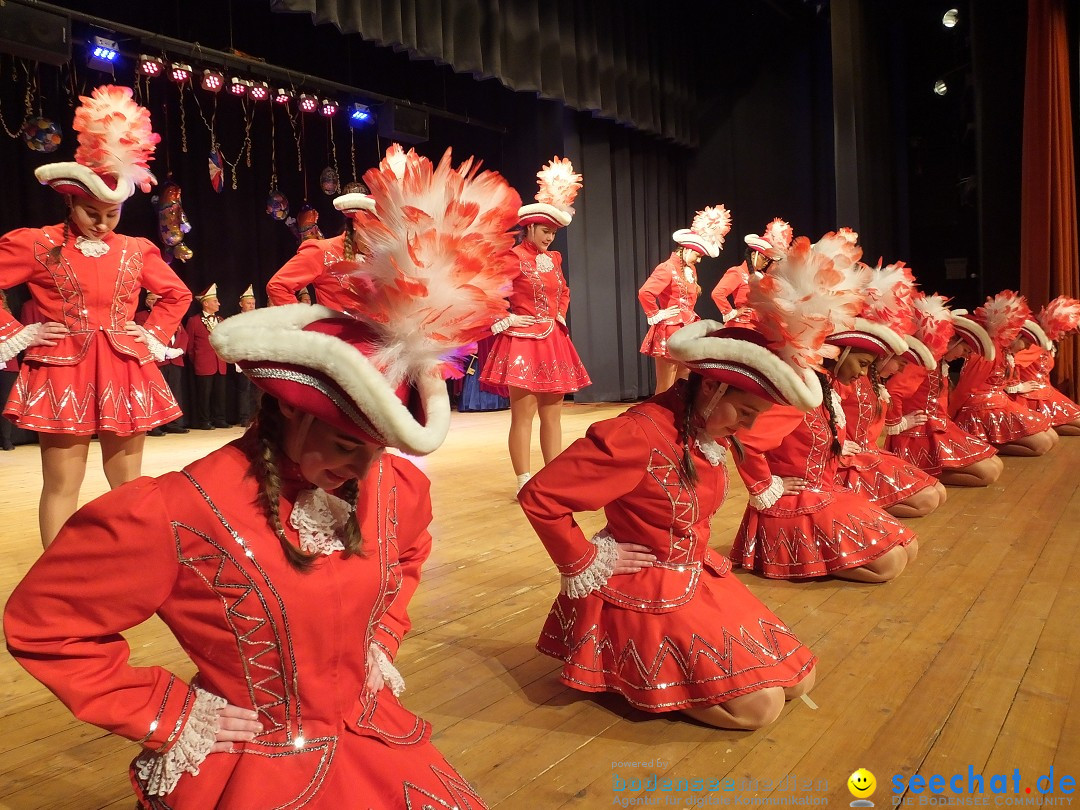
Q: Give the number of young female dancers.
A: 12